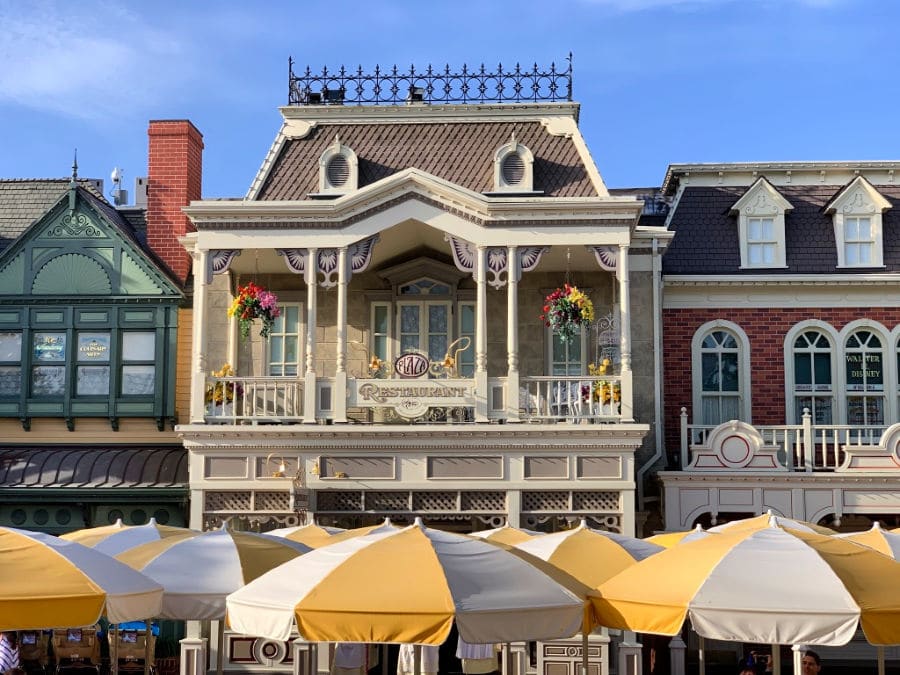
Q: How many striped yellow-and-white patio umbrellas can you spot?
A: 13